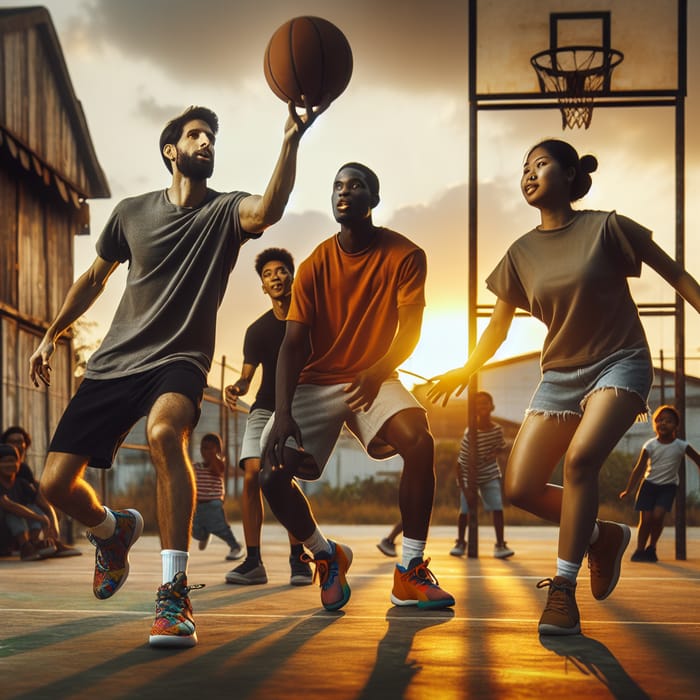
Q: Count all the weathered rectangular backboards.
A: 1